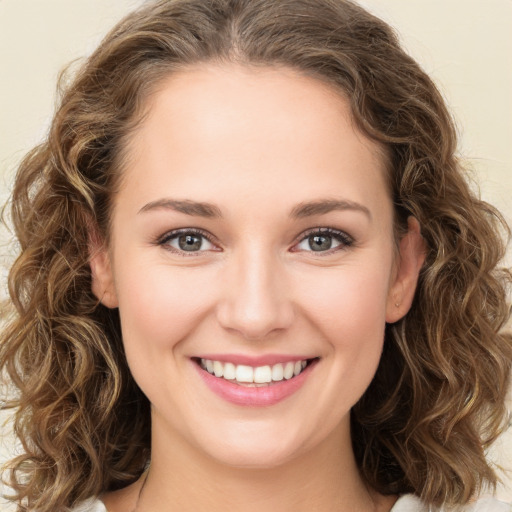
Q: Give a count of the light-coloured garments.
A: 1